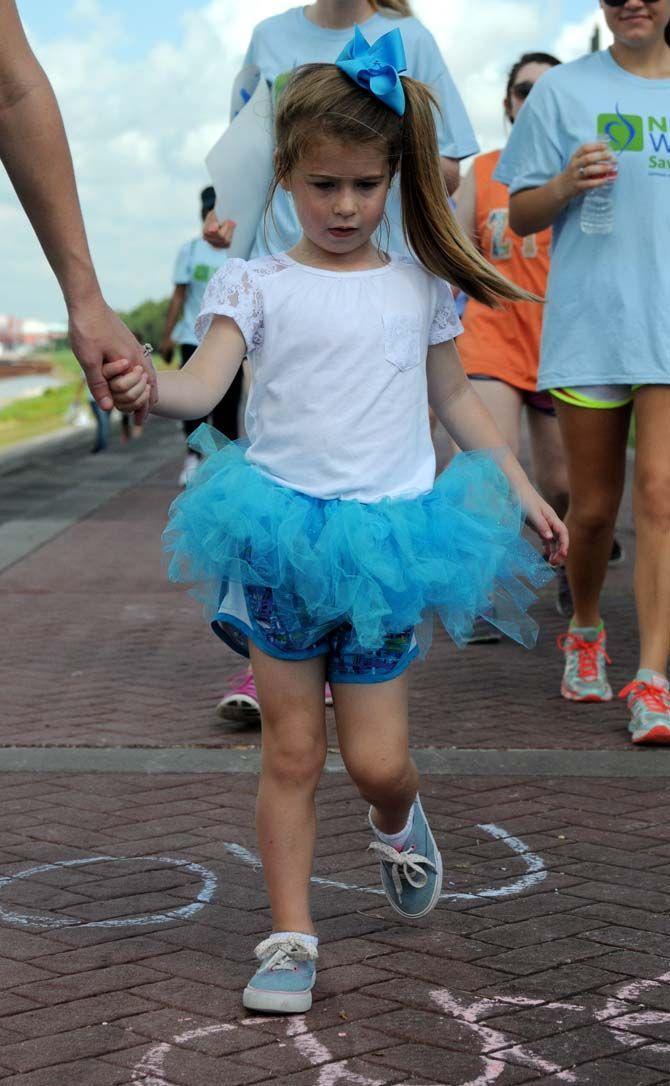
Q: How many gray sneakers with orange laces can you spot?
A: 2